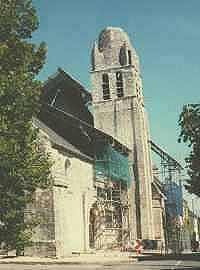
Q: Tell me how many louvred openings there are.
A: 2